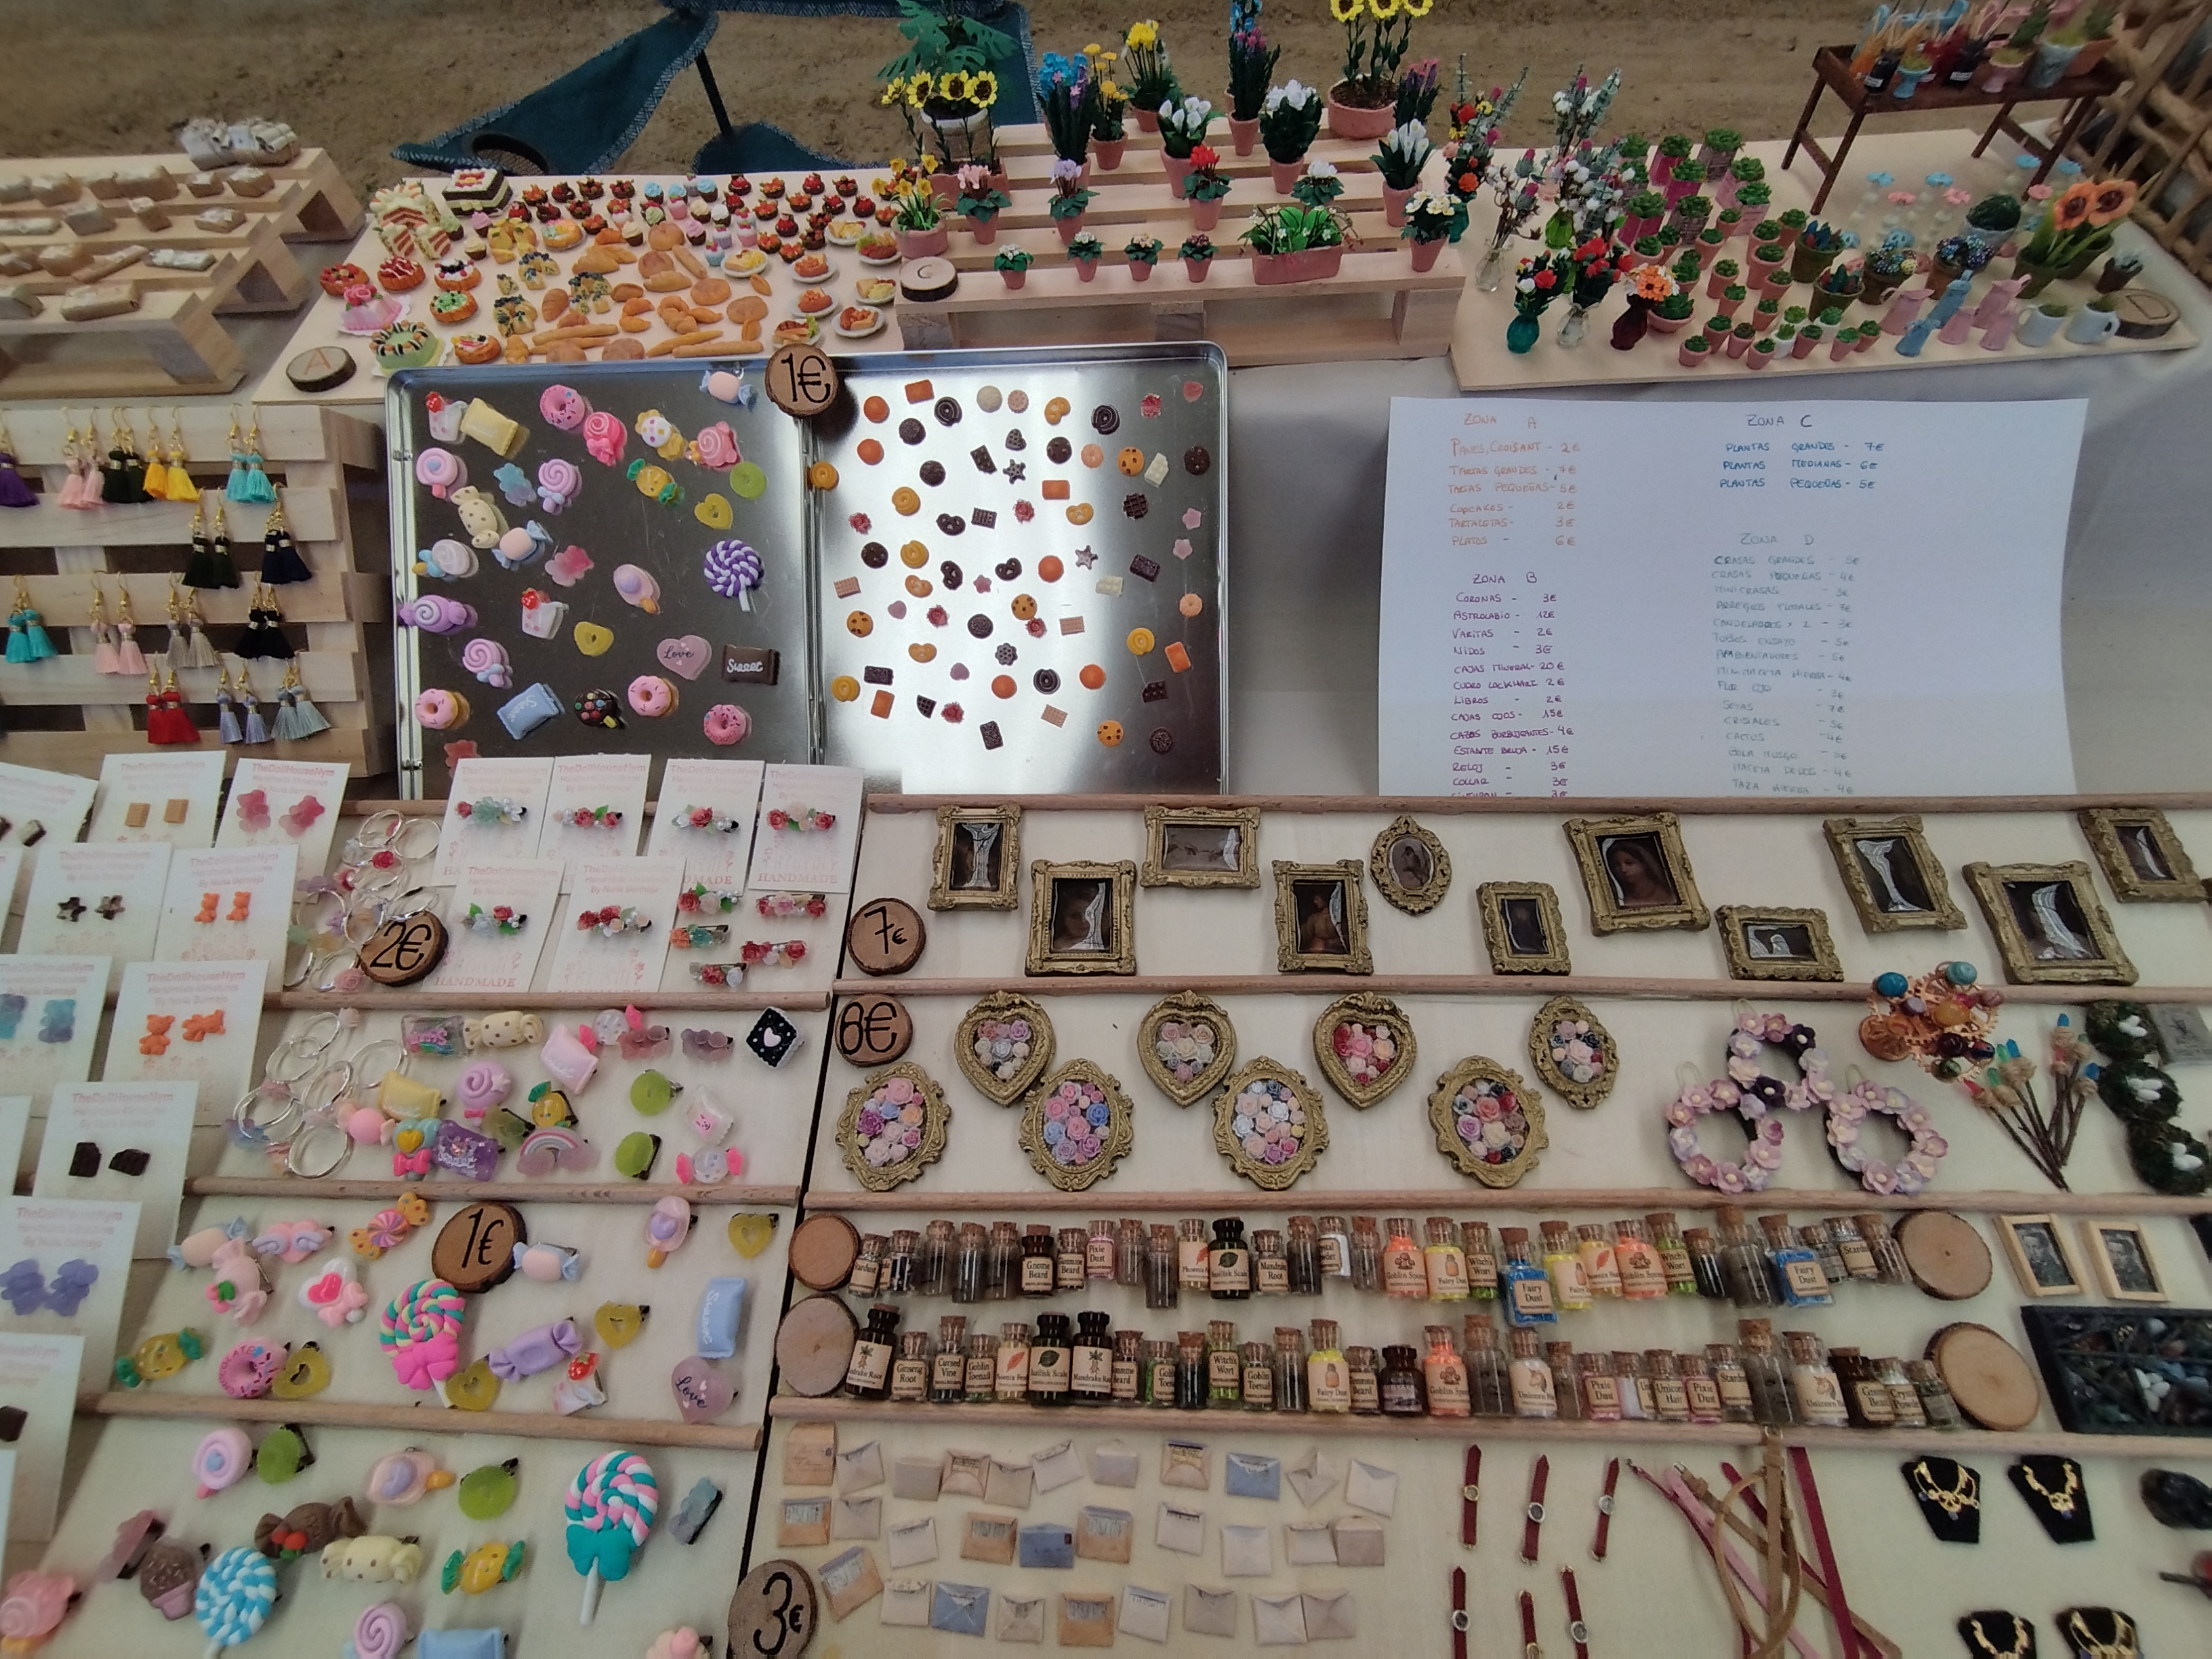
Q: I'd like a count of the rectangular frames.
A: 12